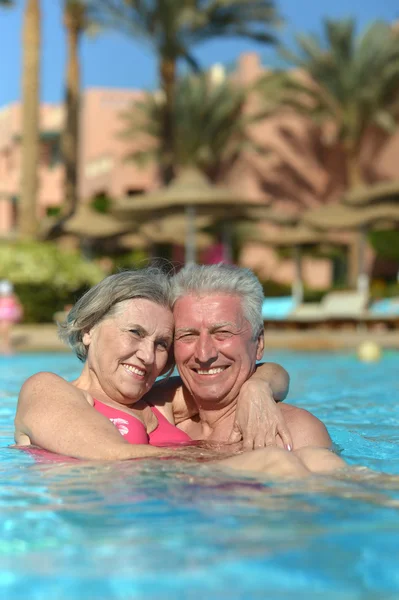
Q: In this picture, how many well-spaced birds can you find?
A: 0